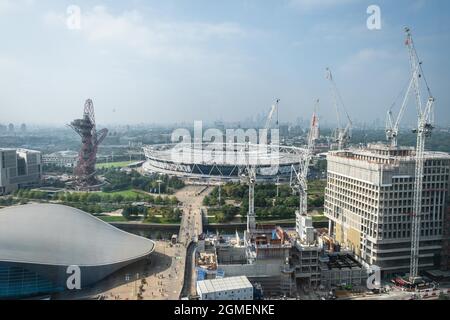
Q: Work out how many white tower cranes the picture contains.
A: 5